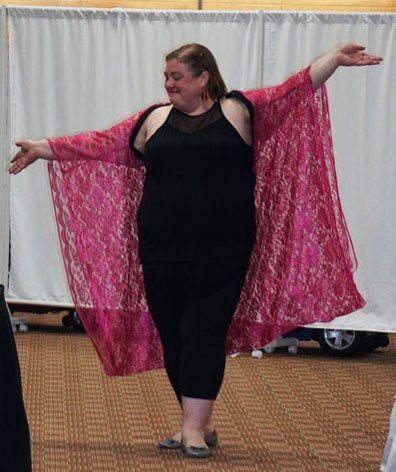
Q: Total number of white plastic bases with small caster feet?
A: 2